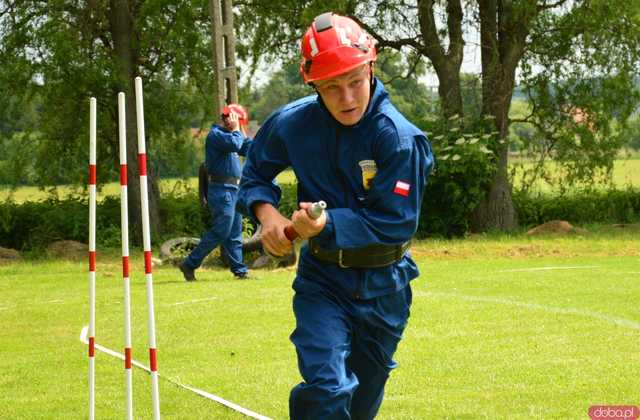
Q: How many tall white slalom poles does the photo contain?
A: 3